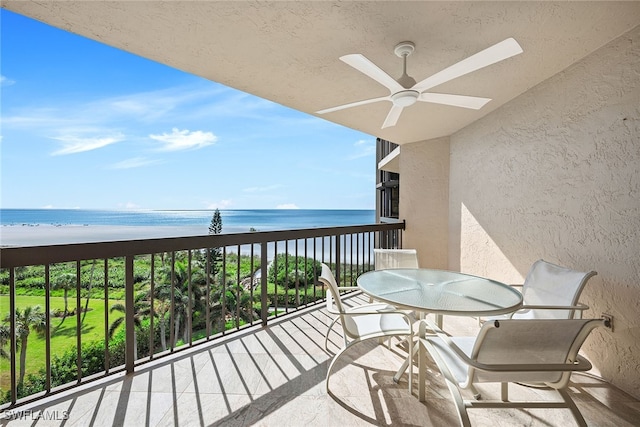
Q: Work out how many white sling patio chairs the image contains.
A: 4